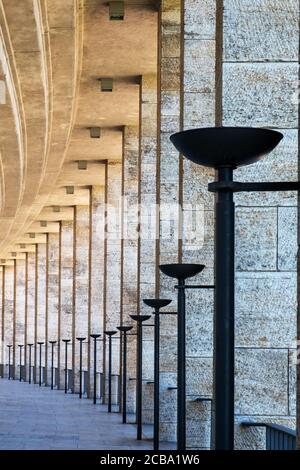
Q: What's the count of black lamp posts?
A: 14